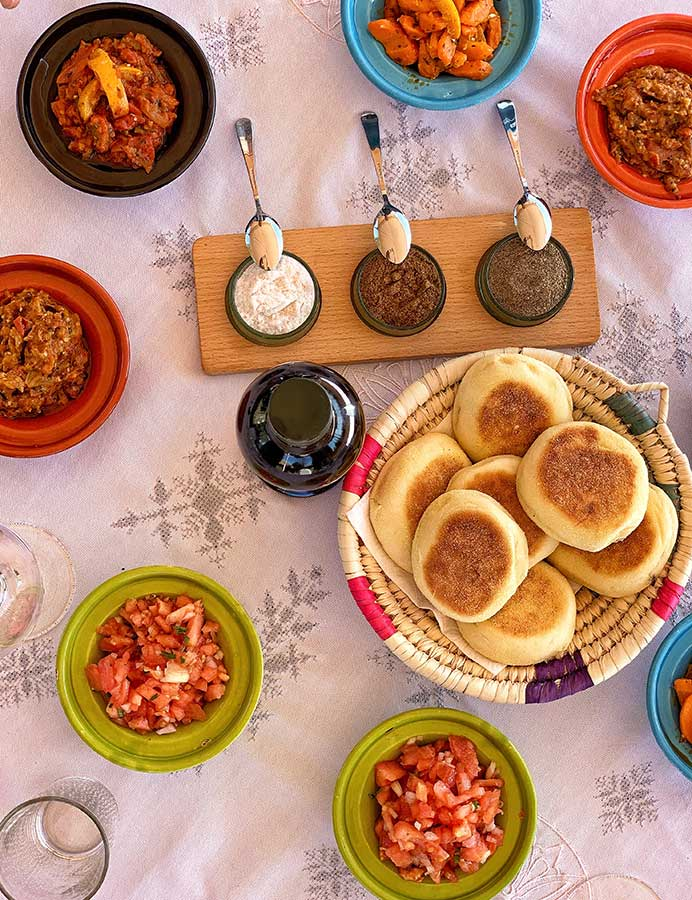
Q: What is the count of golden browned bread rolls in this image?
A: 7